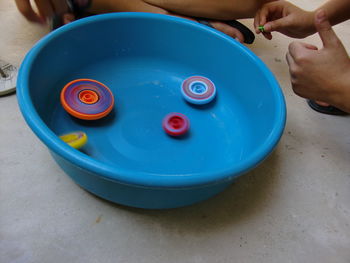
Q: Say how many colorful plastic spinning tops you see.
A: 4